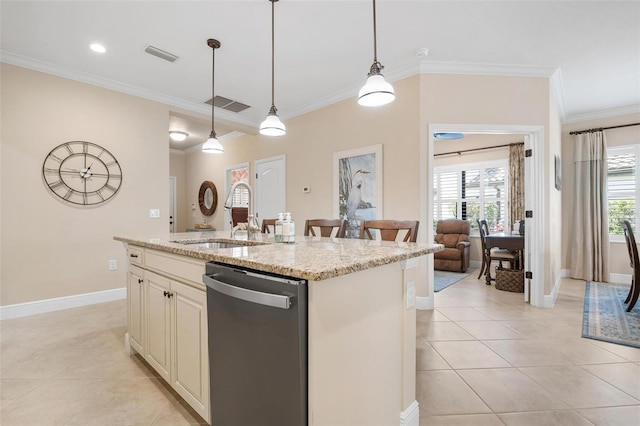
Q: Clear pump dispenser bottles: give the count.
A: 2